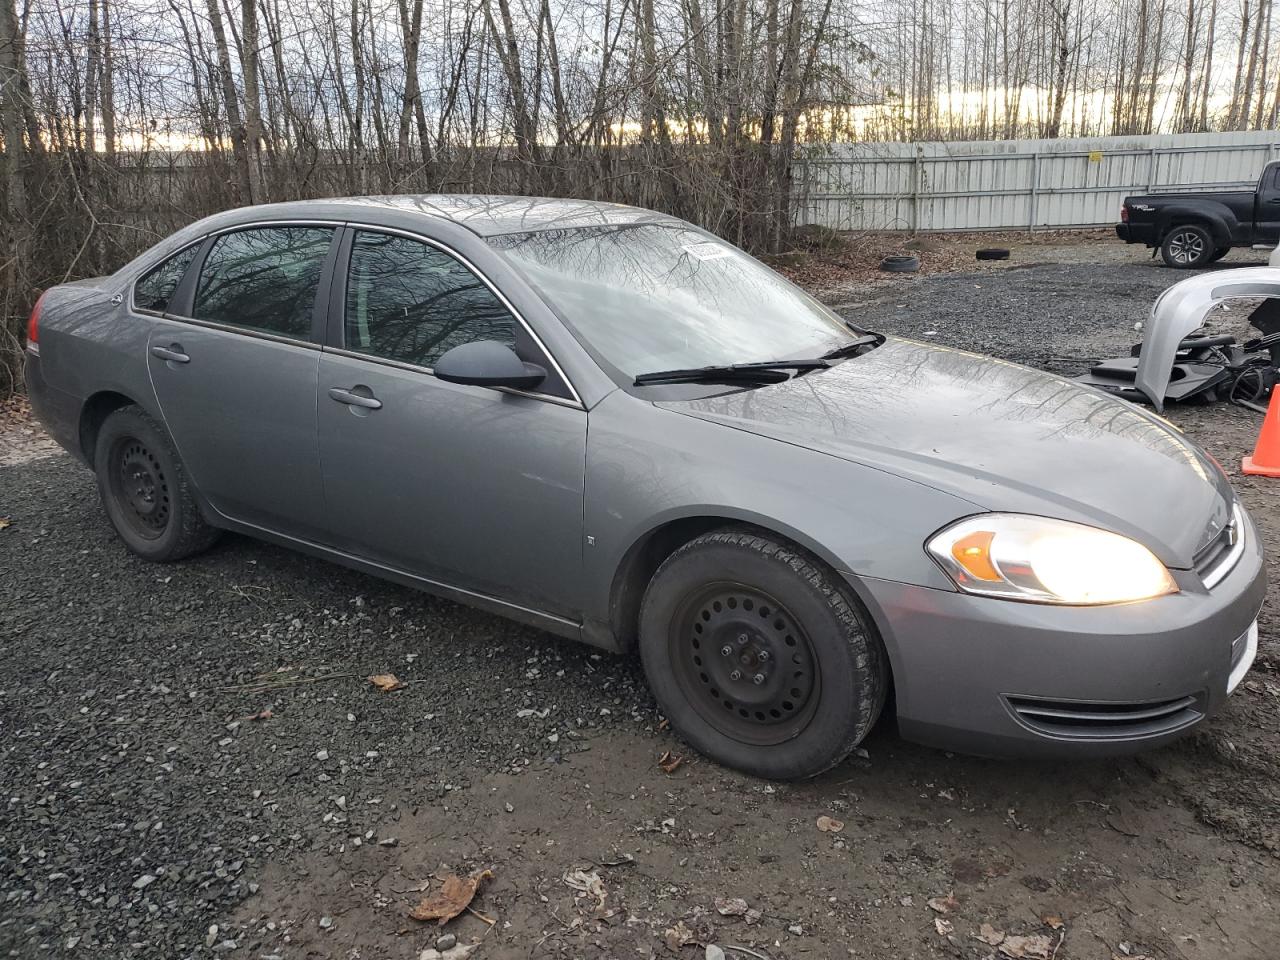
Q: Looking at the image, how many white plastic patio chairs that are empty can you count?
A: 0